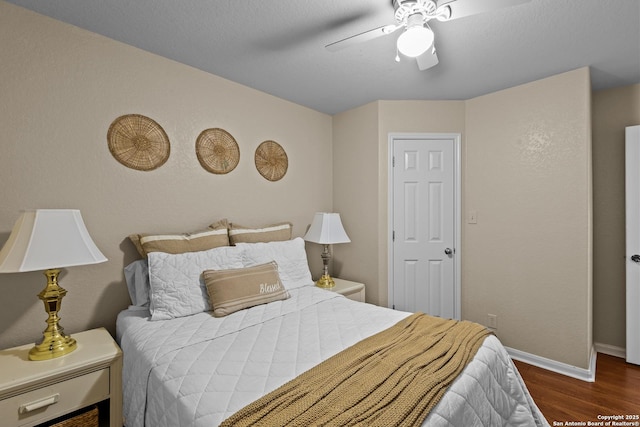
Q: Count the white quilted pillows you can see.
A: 2